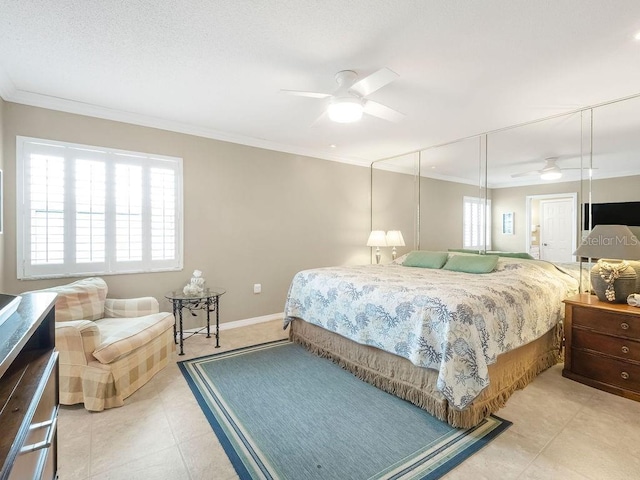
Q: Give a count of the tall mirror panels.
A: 4